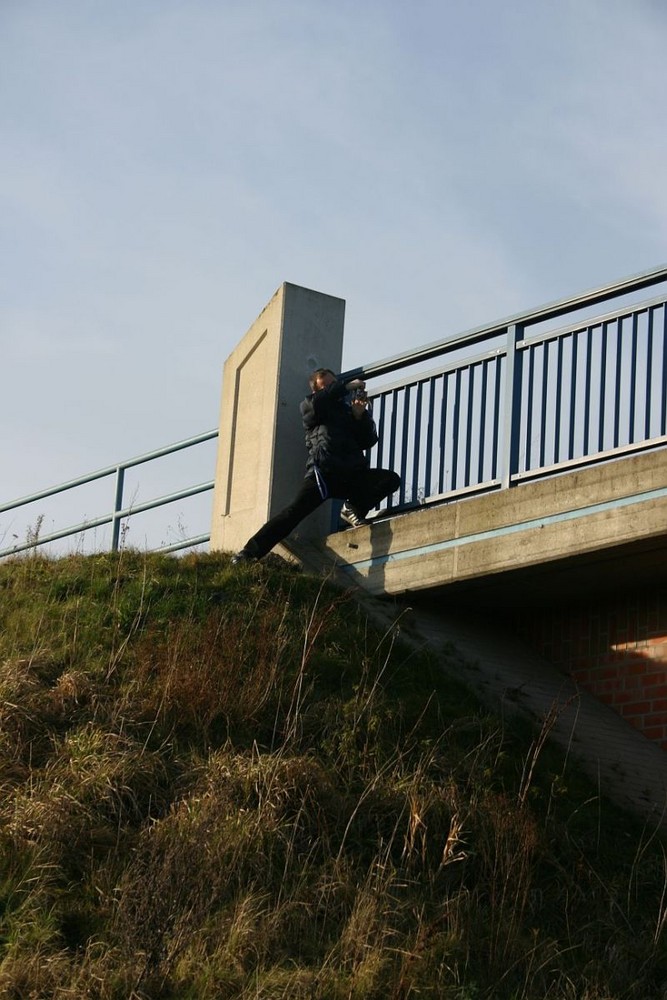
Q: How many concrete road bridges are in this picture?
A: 1